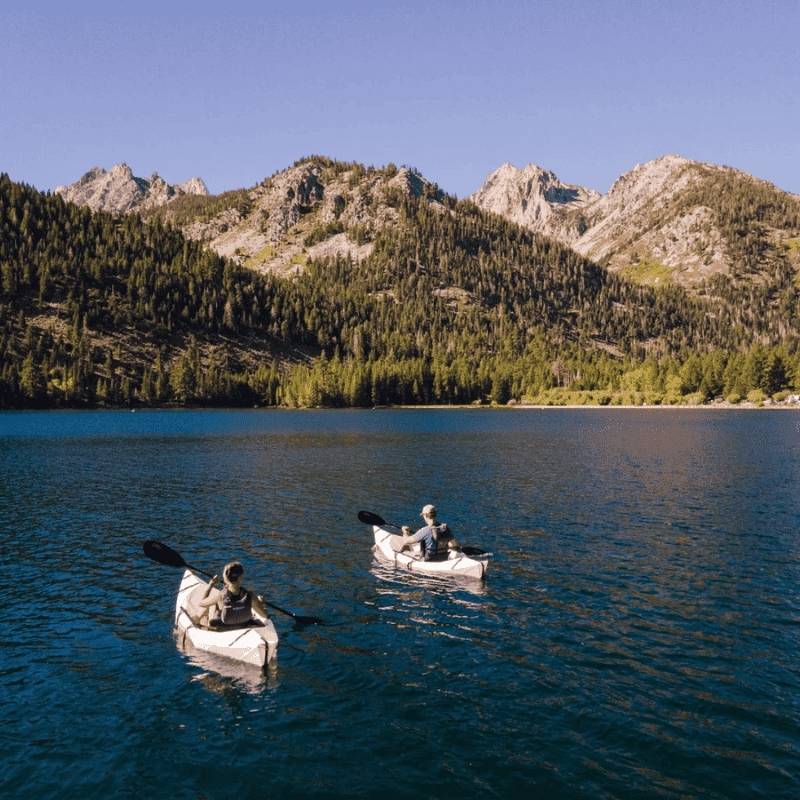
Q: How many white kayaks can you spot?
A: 2